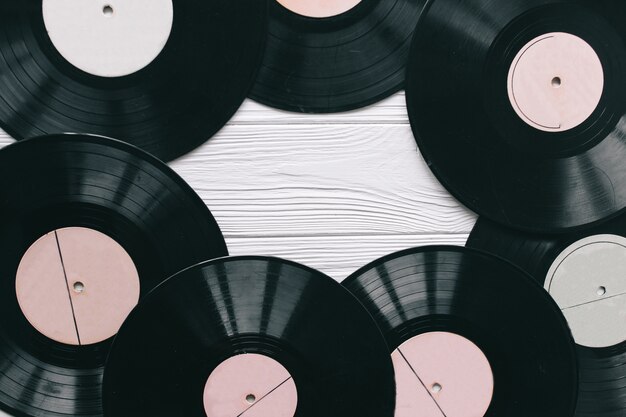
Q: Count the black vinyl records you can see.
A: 7